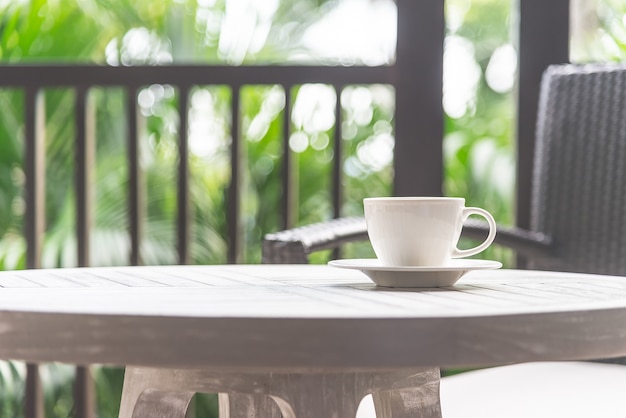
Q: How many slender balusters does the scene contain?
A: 7